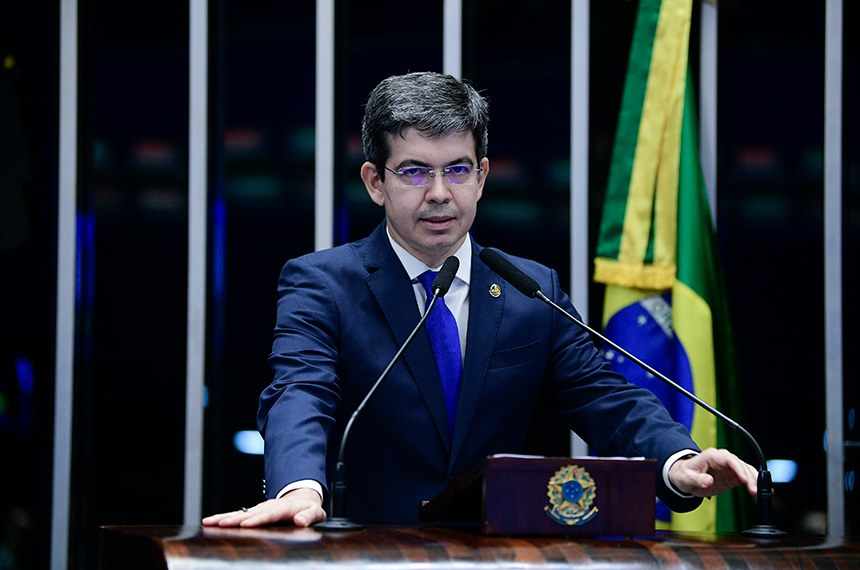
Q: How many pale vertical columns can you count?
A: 7